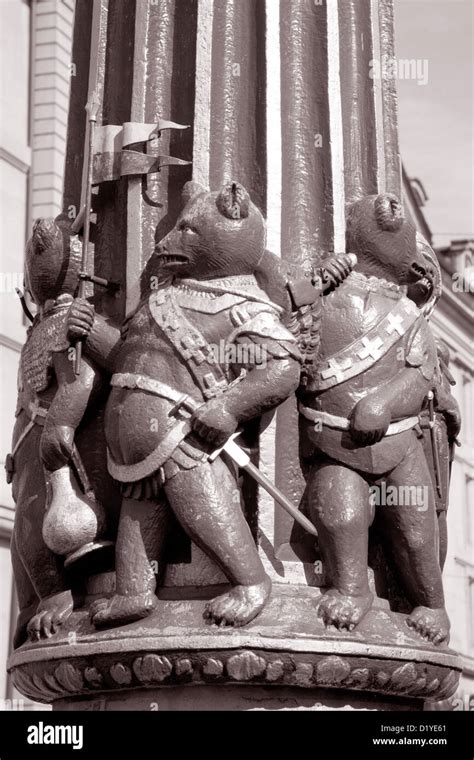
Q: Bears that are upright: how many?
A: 3